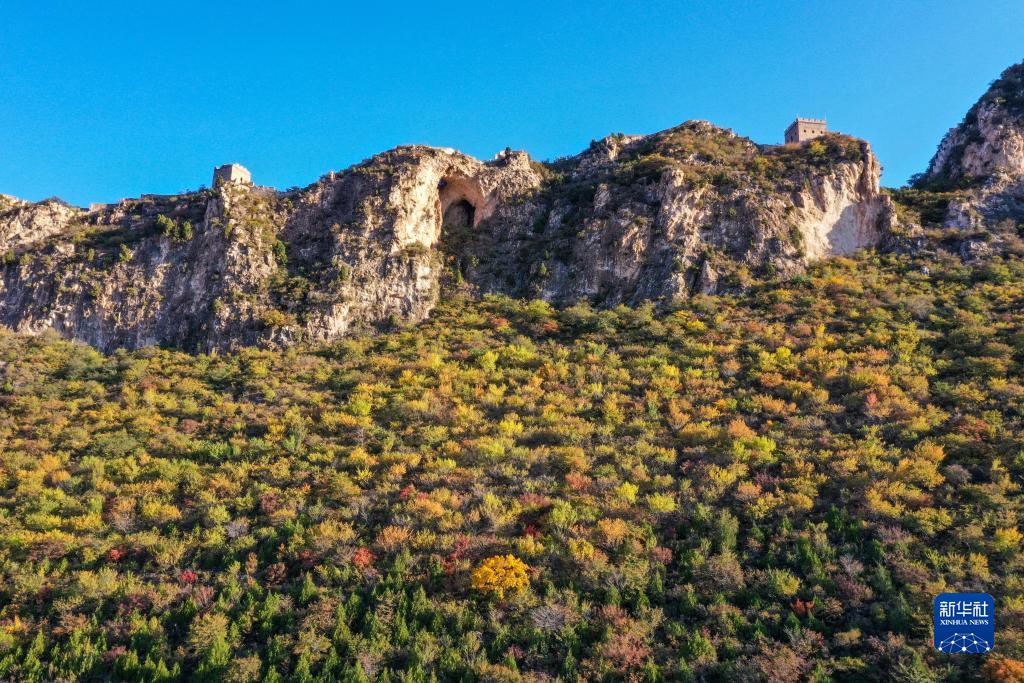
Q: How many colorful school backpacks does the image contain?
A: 0